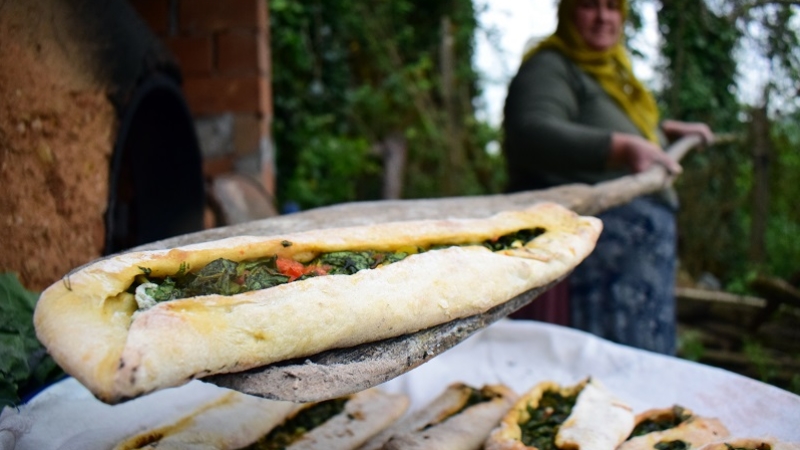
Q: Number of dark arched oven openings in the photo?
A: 1